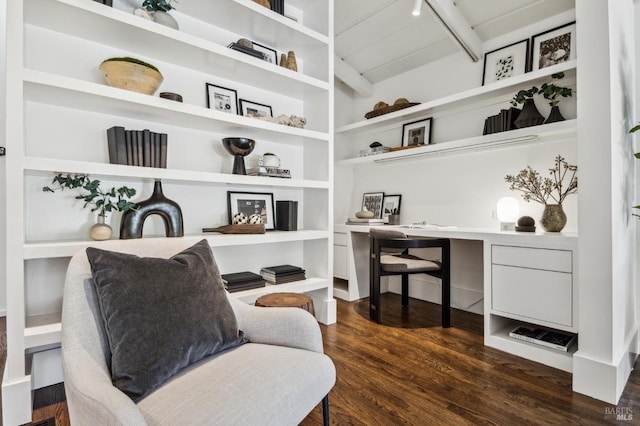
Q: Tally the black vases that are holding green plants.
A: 2